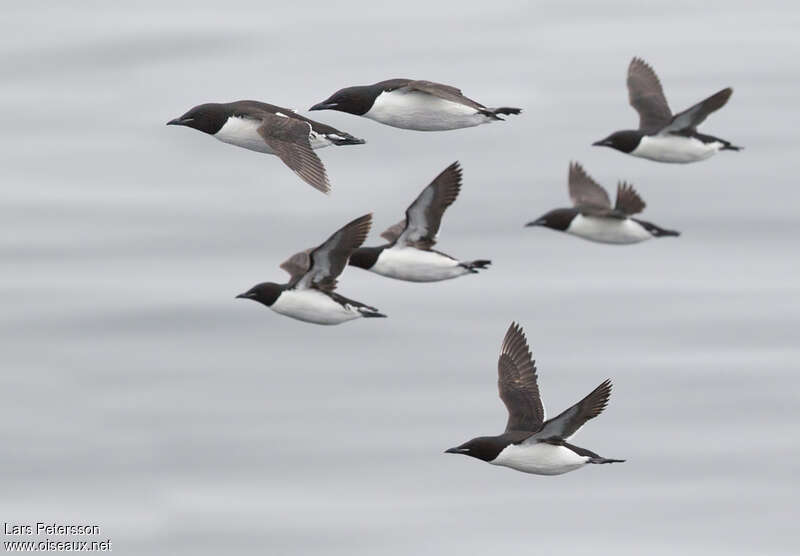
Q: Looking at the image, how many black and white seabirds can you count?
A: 7